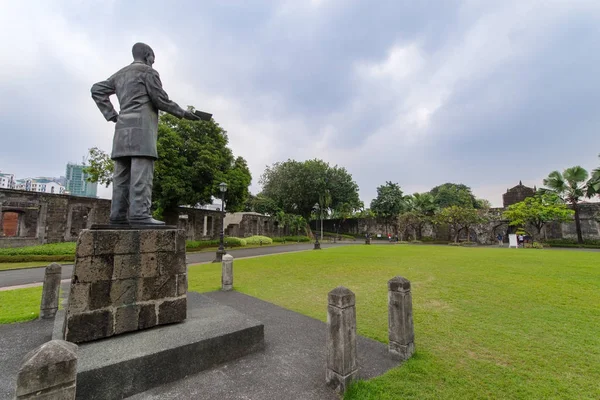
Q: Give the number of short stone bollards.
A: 5